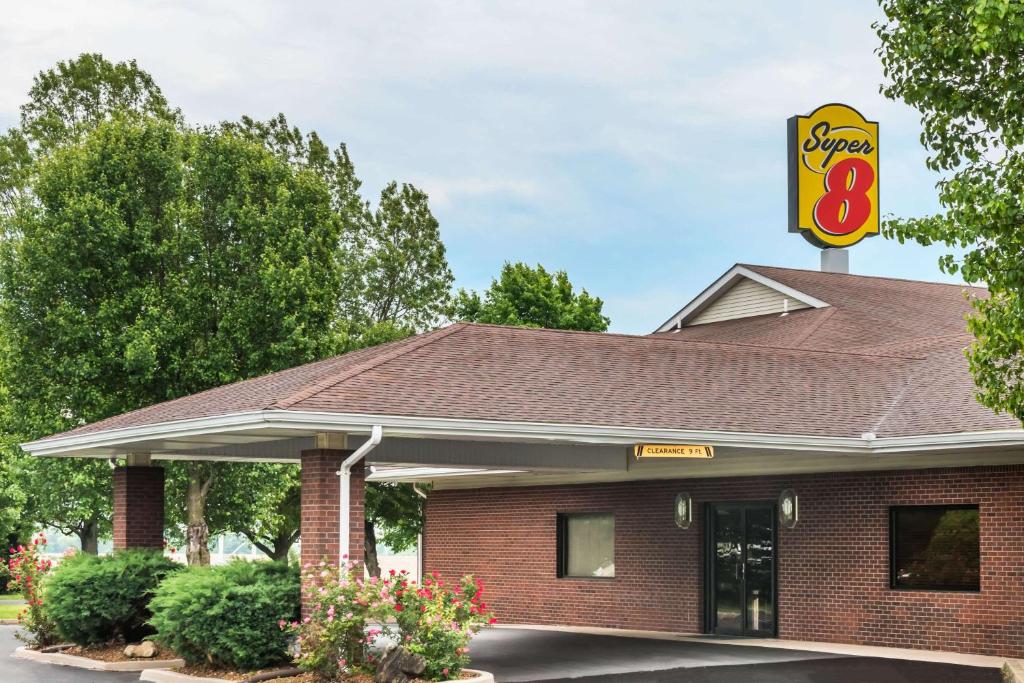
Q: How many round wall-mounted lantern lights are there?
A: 2